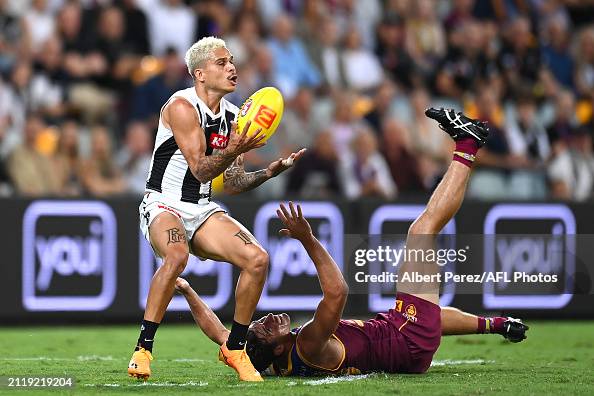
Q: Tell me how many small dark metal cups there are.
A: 0